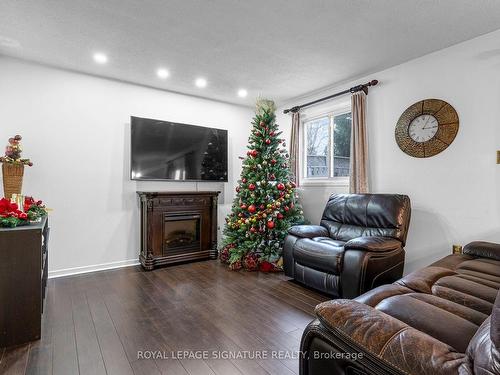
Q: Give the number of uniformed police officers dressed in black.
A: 0